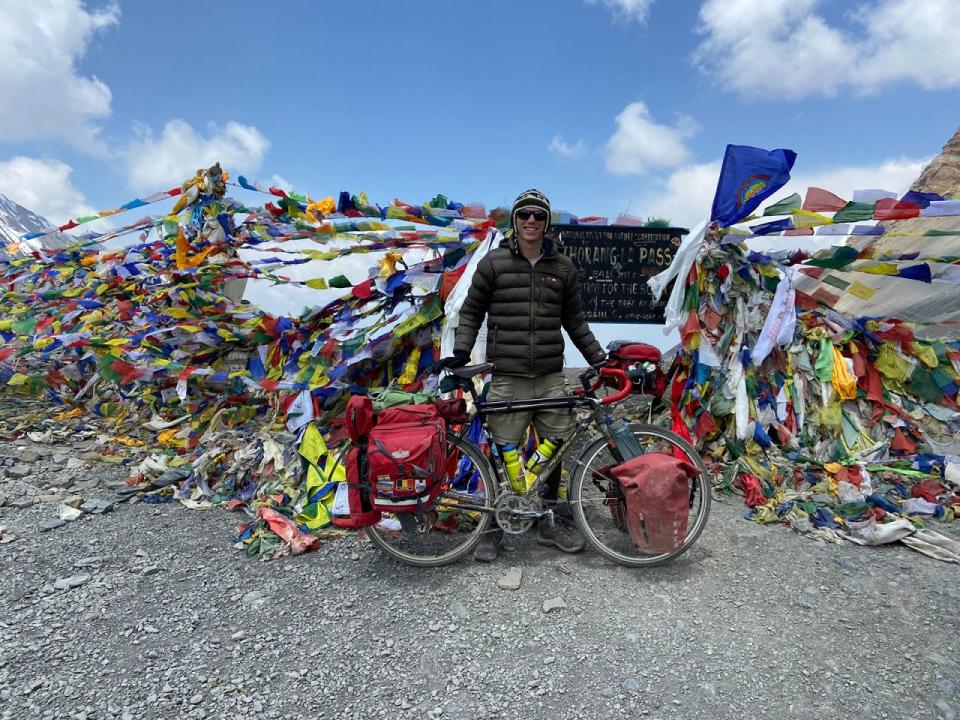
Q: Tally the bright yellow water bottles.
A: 2